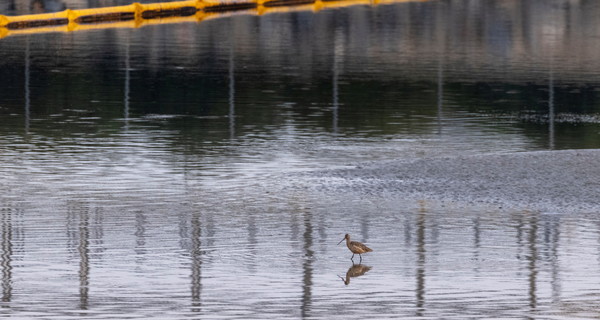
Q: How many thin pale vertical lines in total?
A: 6